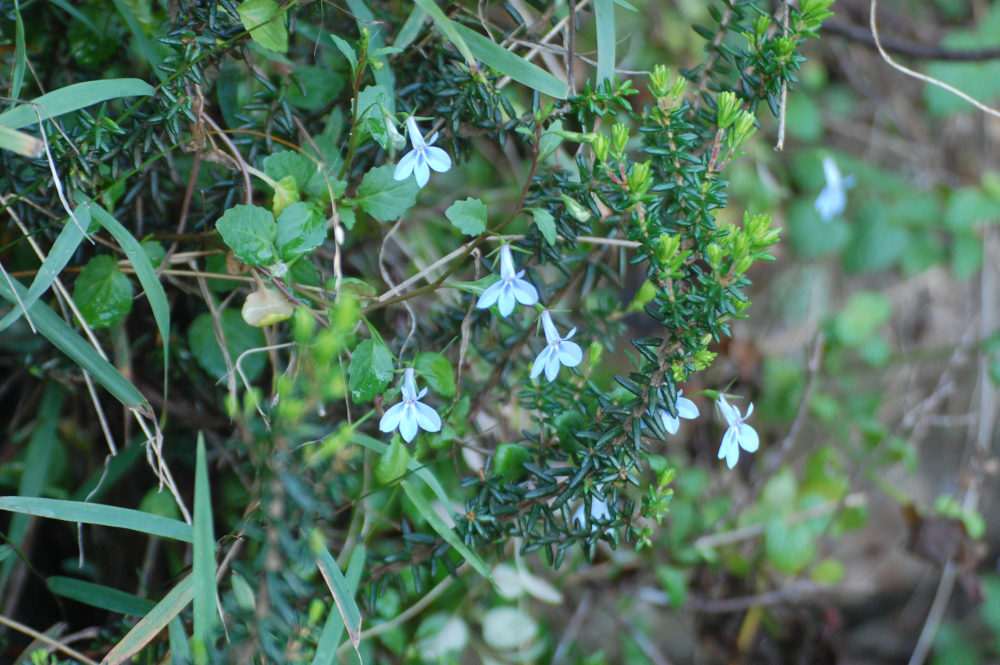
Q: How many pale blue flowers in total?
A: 8